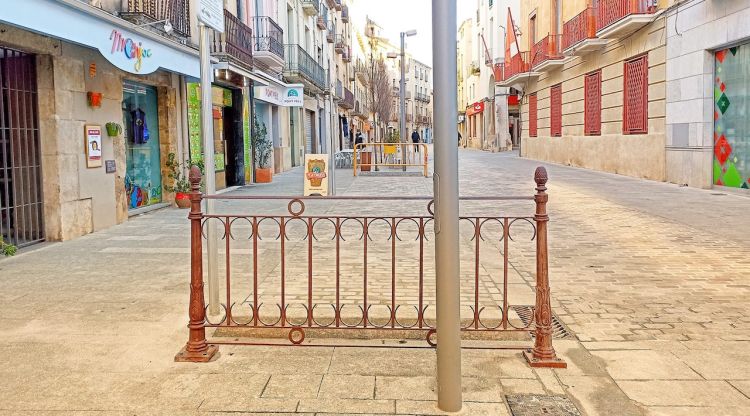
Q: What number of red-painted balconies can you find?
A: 4